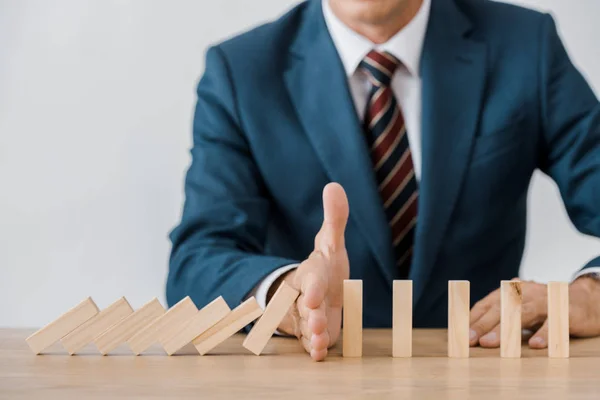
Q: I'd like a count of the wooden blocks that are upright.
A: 5